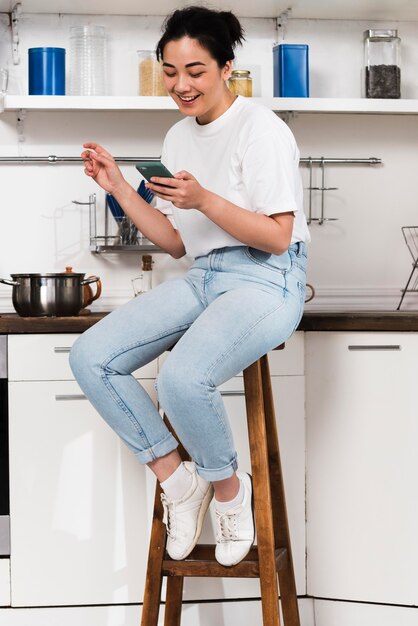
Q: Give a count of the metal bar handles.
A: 4